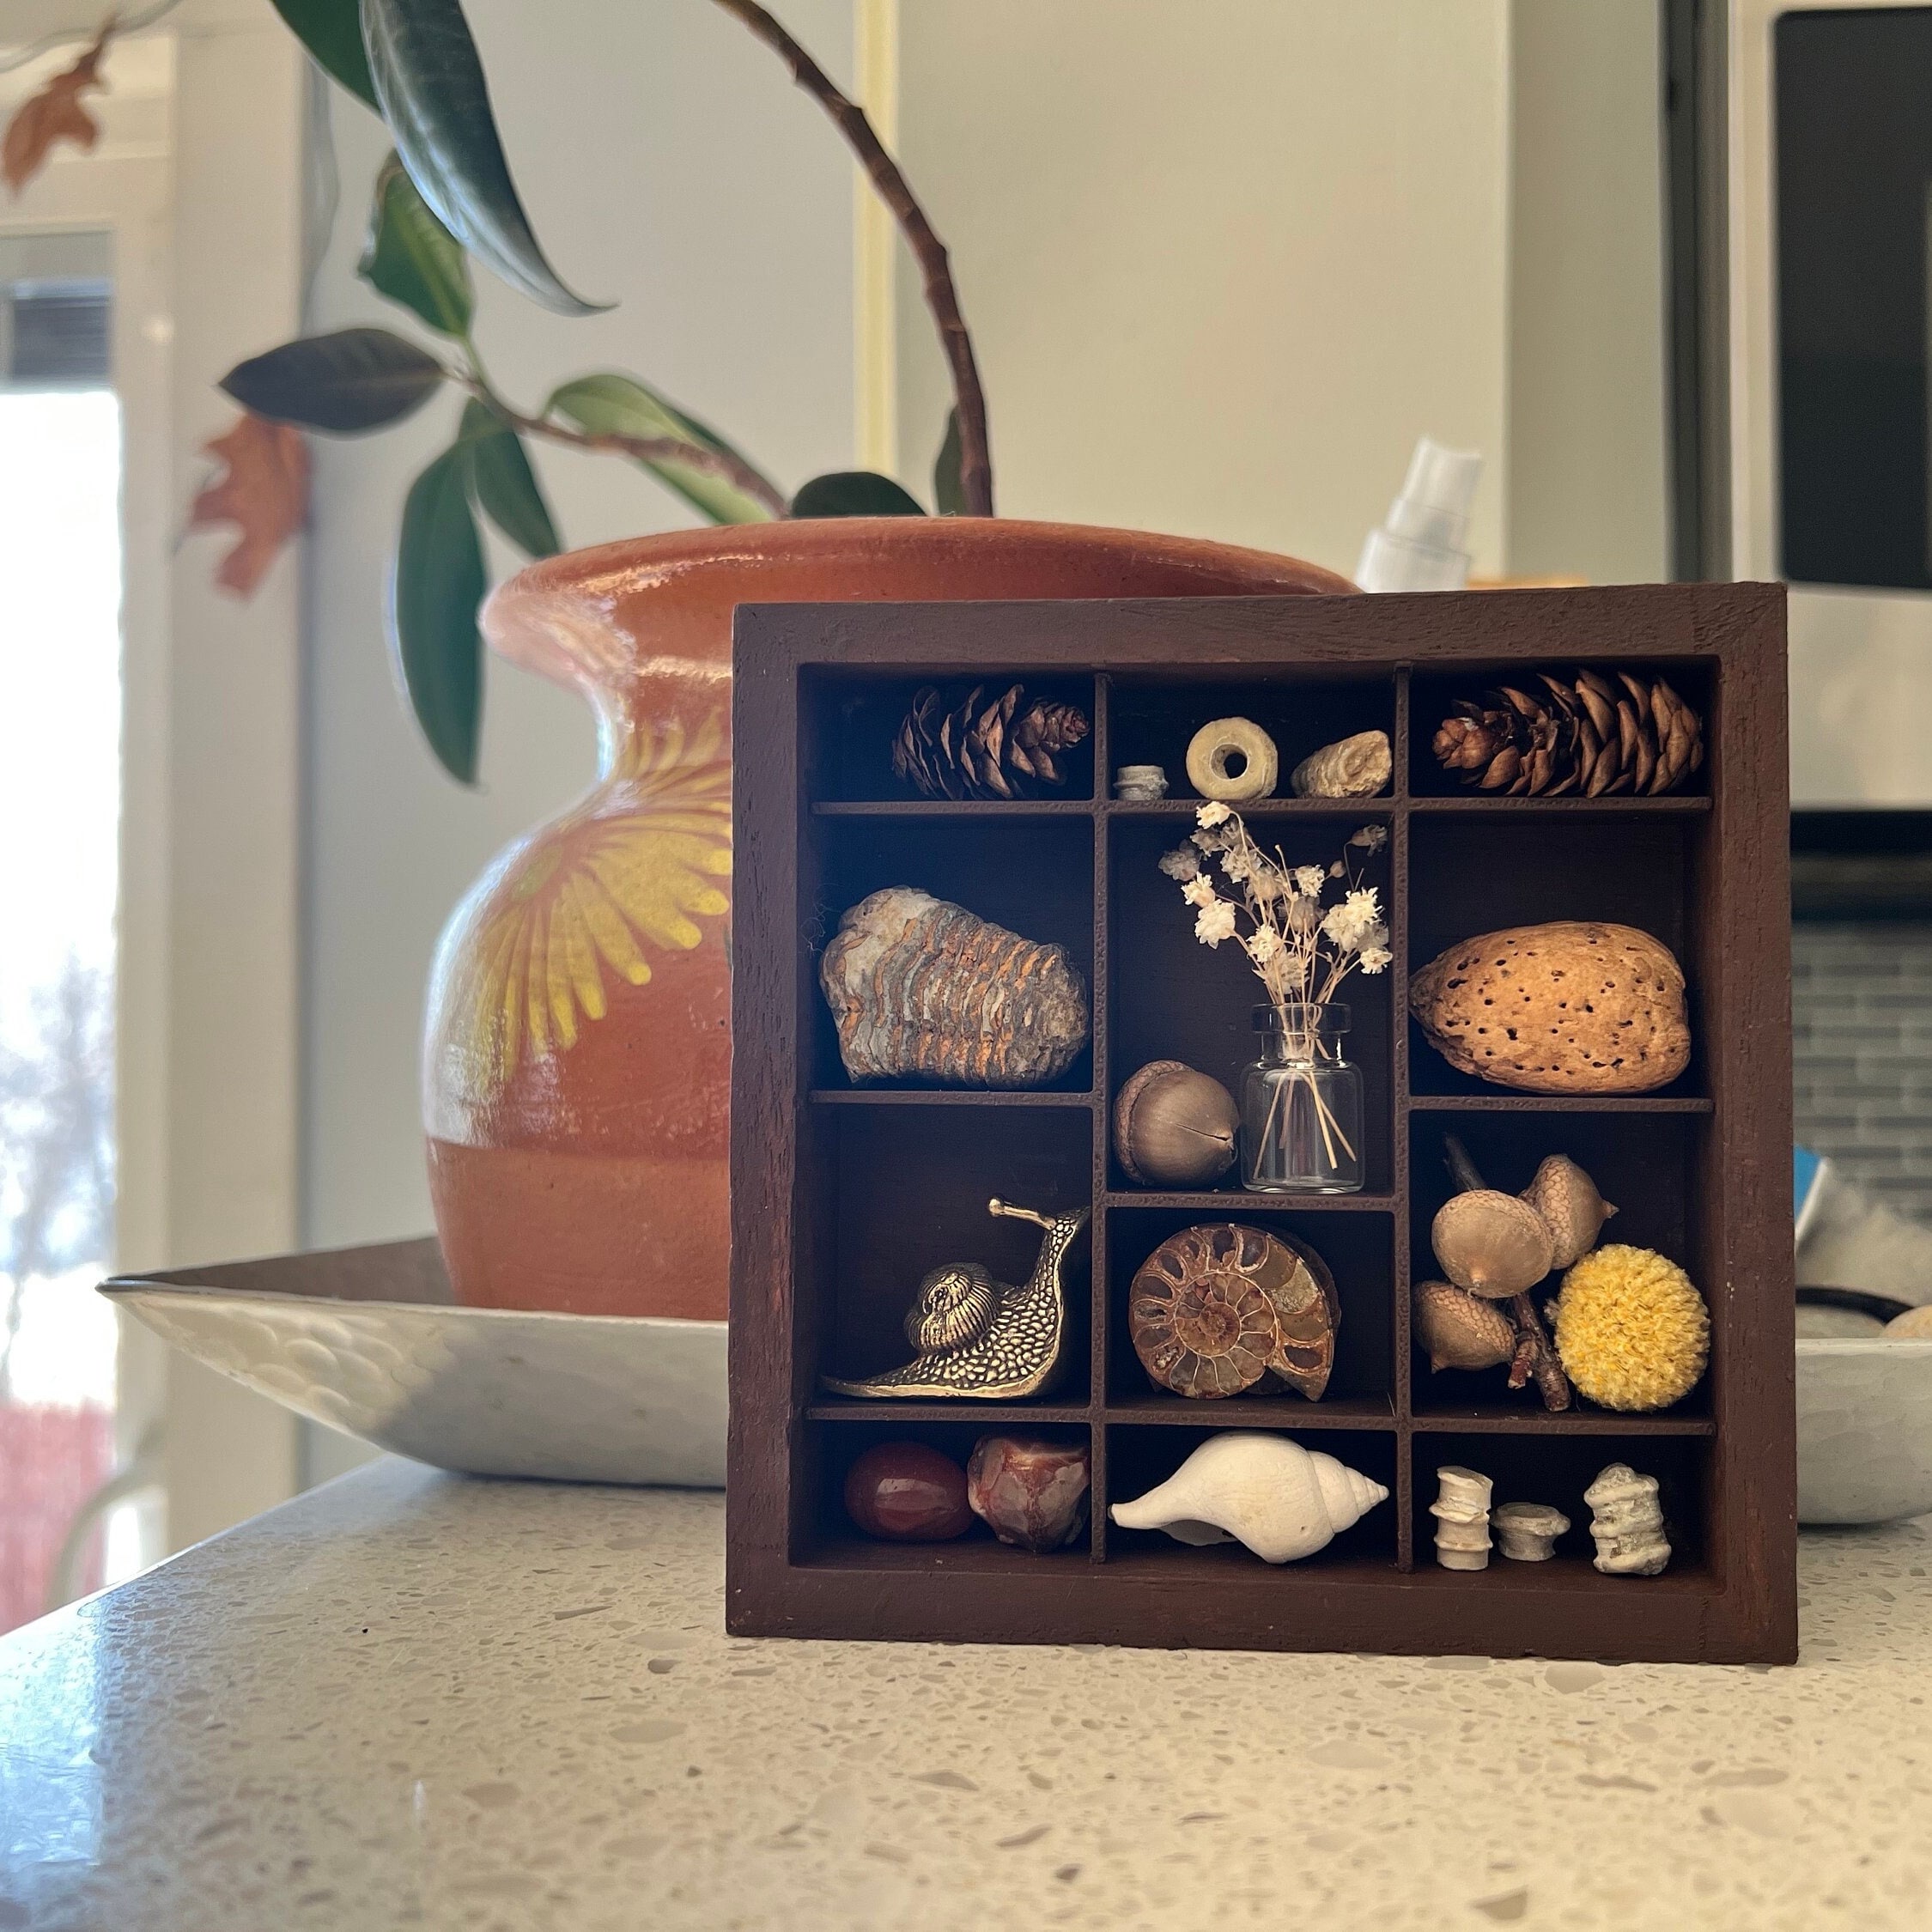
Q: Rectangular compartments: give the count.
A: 12